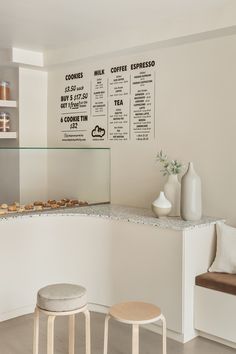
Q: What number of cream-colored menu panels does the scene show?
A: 4